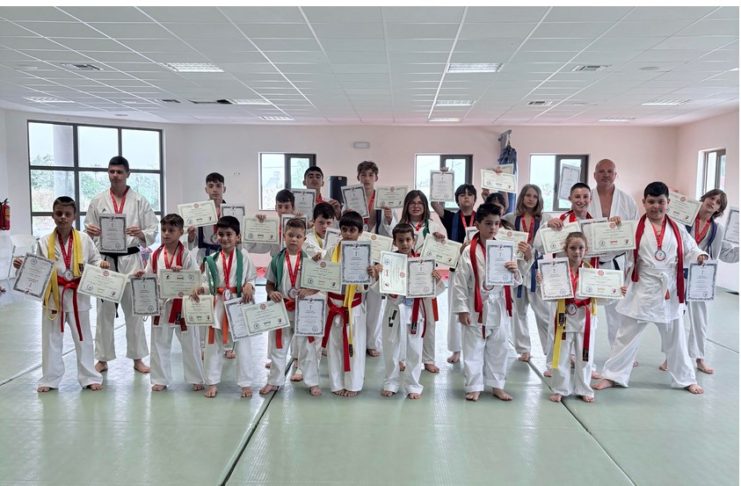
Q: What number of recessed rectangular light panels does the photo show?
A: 9